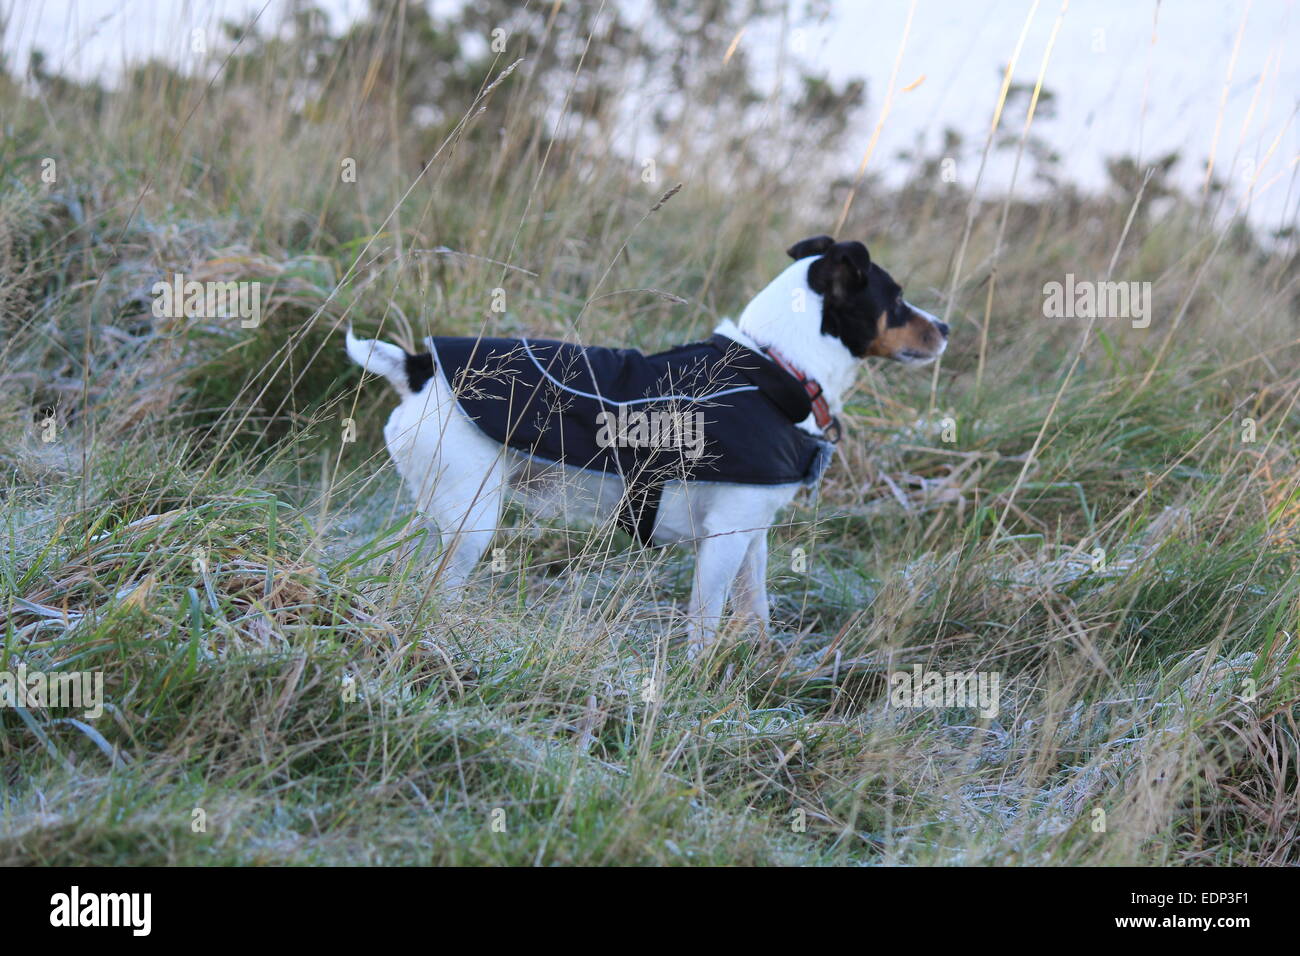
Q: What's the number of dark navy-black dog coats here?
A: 1